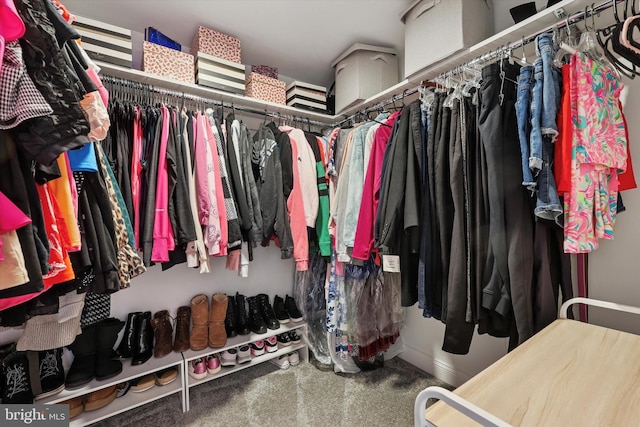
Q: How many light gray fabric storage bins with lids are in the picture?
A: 2